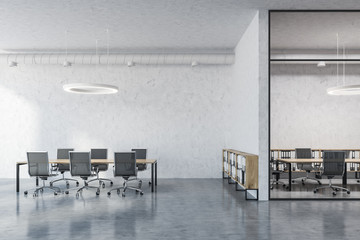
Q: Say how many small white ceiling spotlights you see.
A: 5